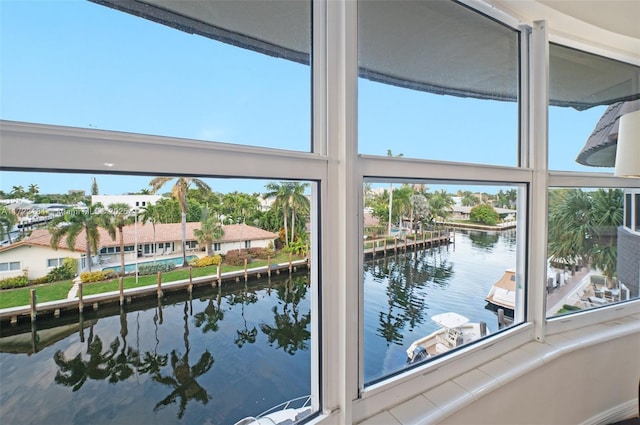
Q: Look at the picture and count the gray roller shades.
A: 0